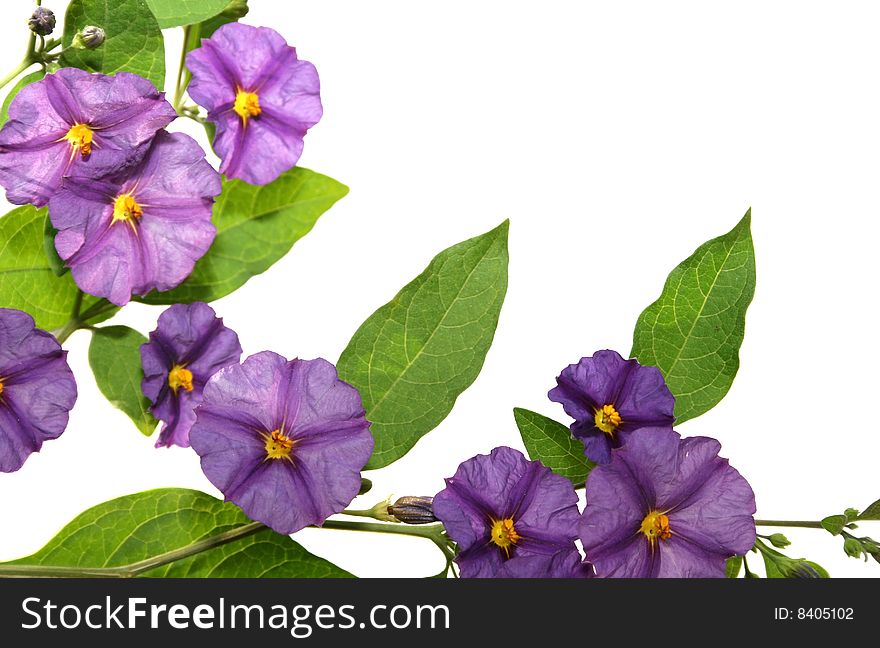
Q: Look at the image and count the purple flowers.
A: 9